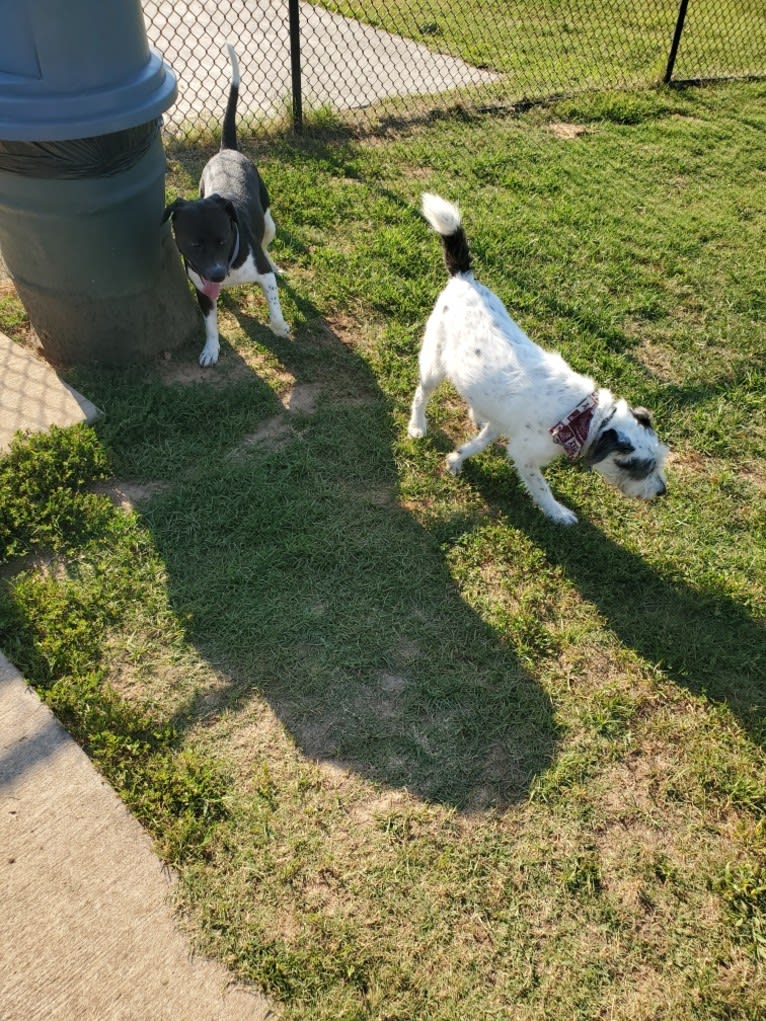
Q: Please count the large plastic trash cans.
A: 1